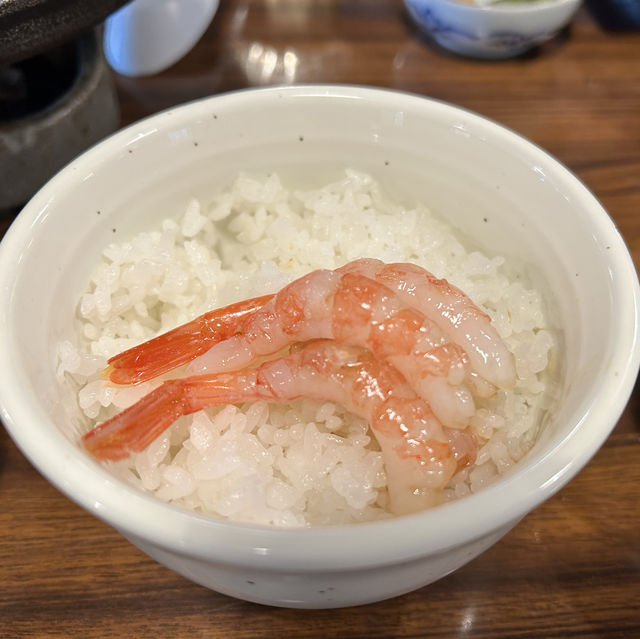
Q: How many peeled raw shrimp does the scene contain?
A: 3